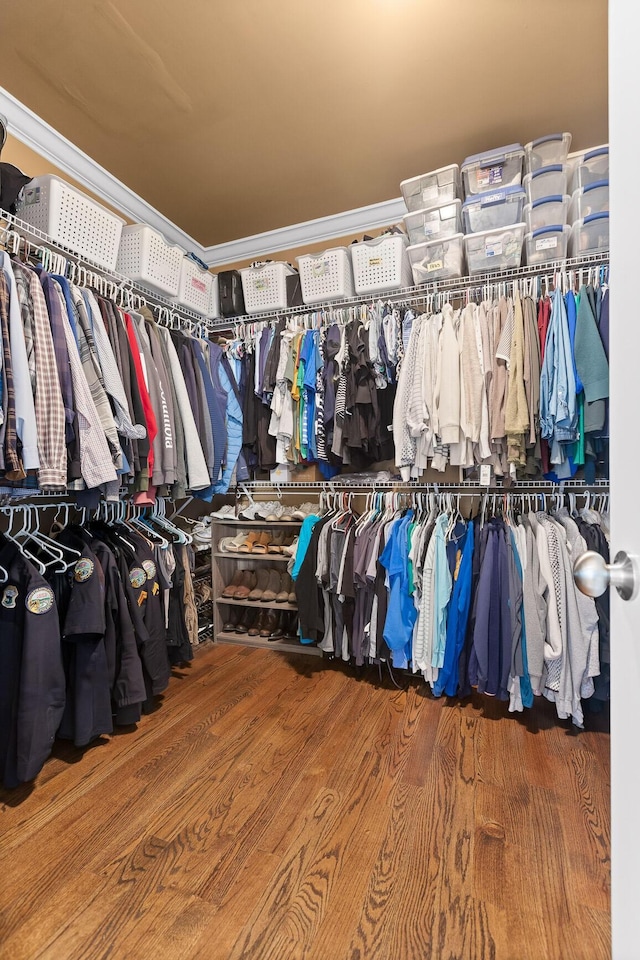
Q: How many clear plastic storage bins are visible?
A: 13